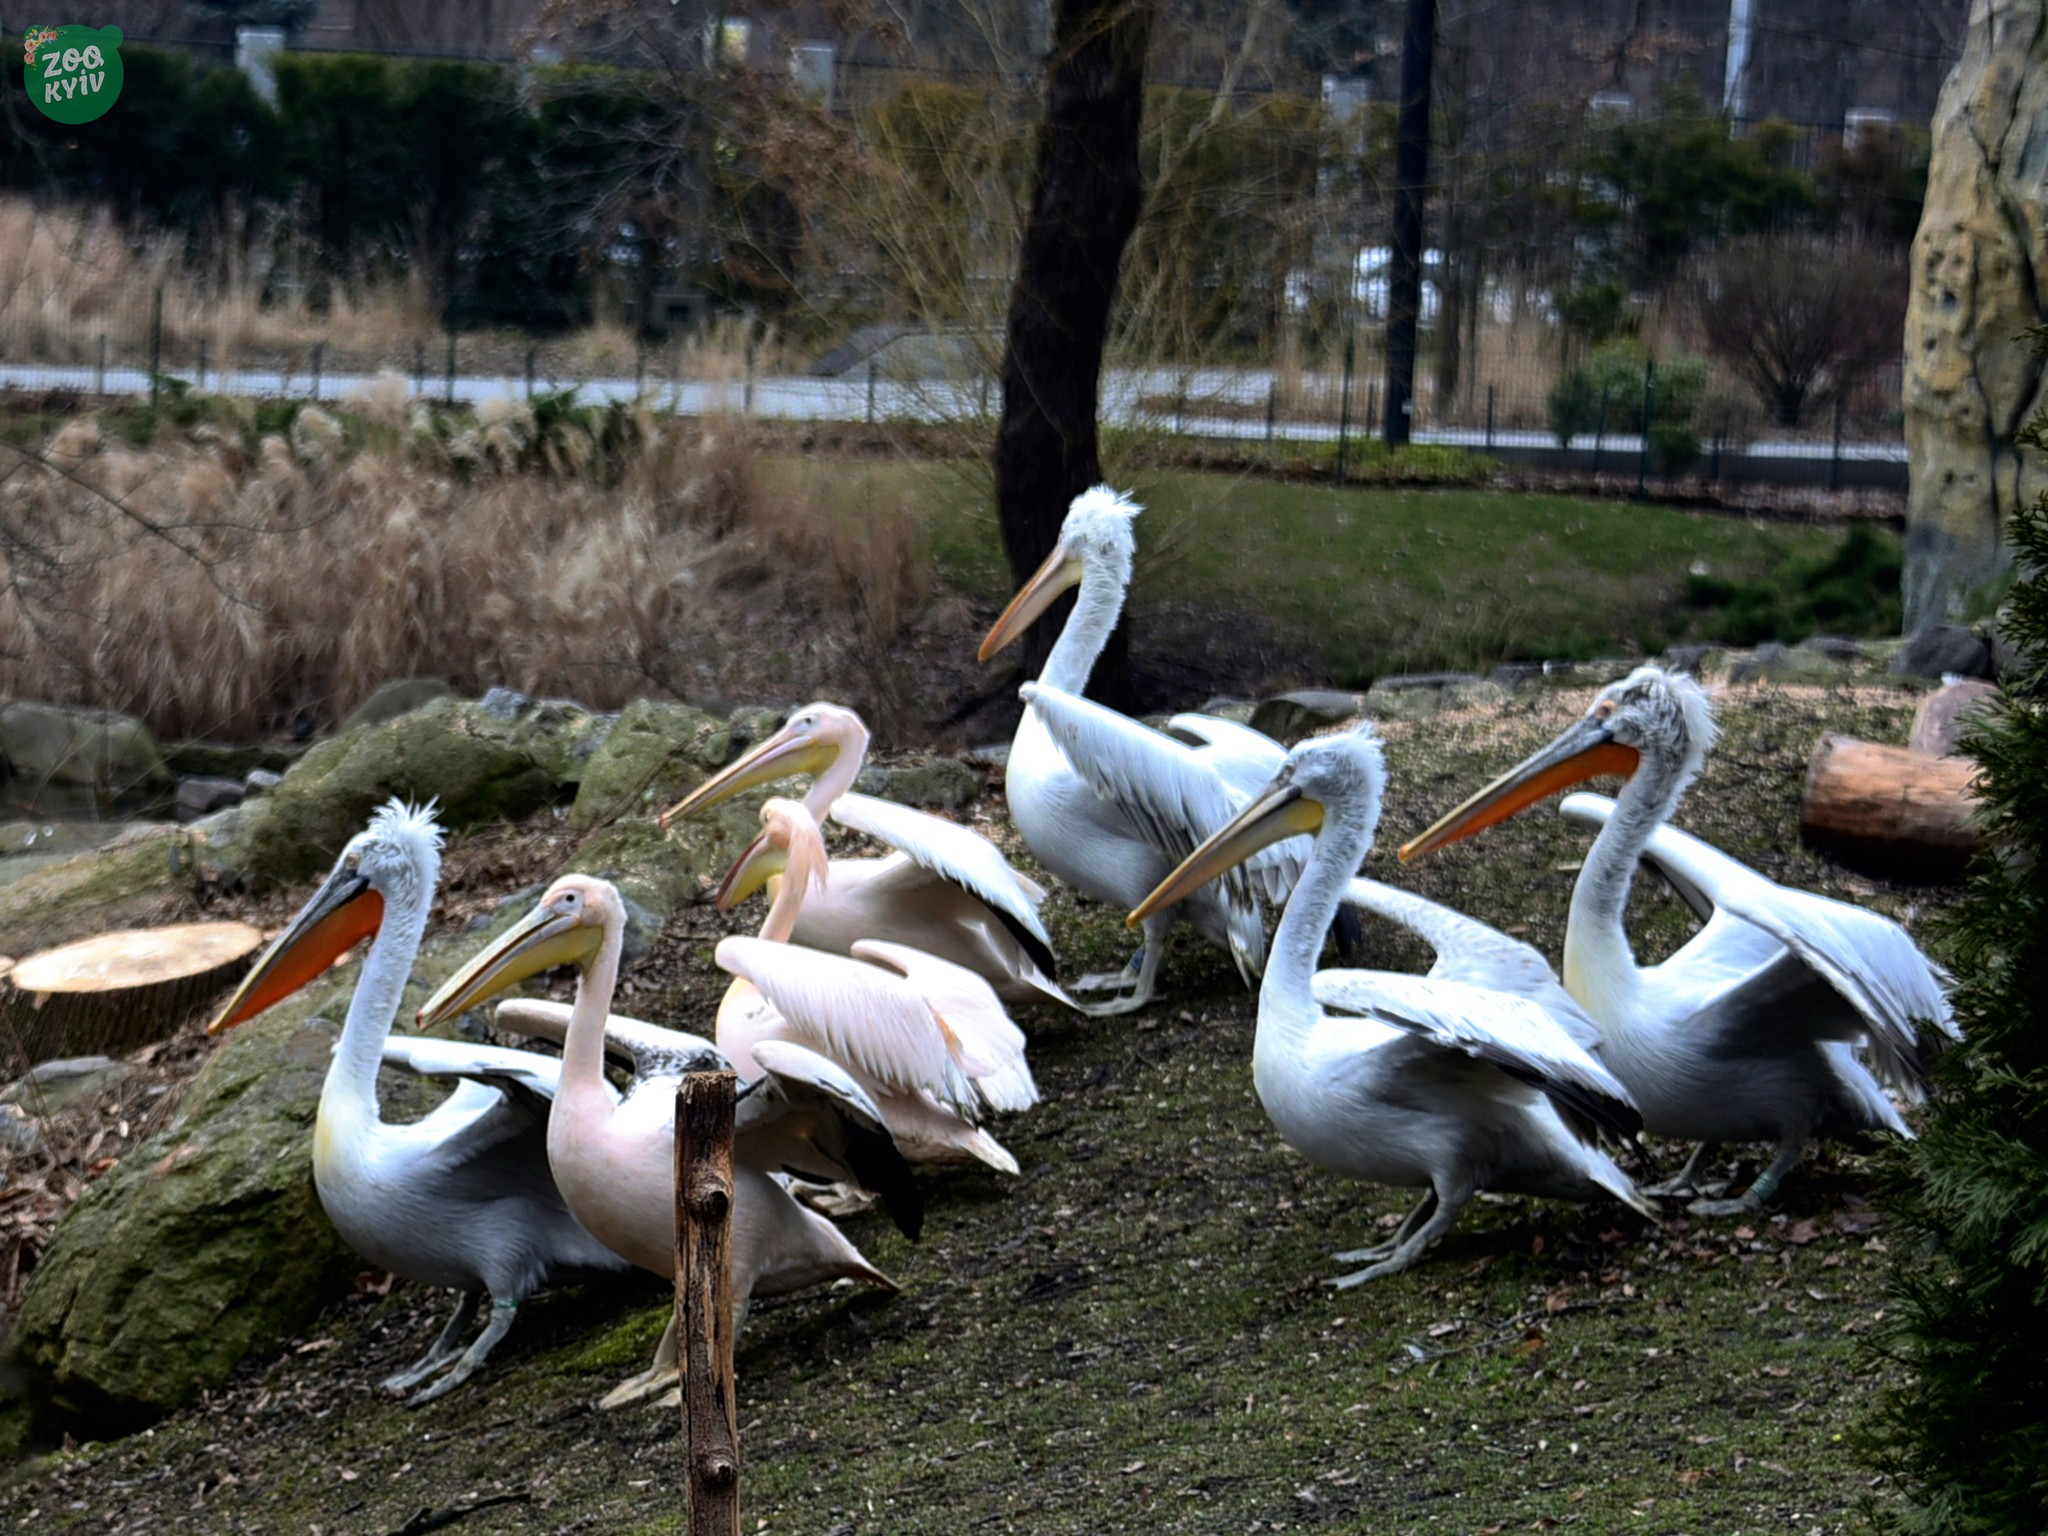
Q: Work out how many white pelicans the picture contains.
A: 4